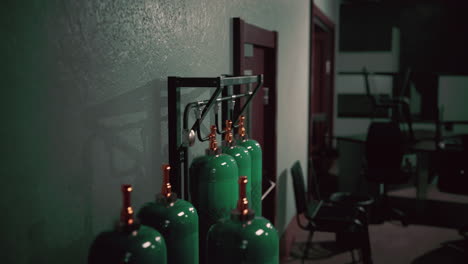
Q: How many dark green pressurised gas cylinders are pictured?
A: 6